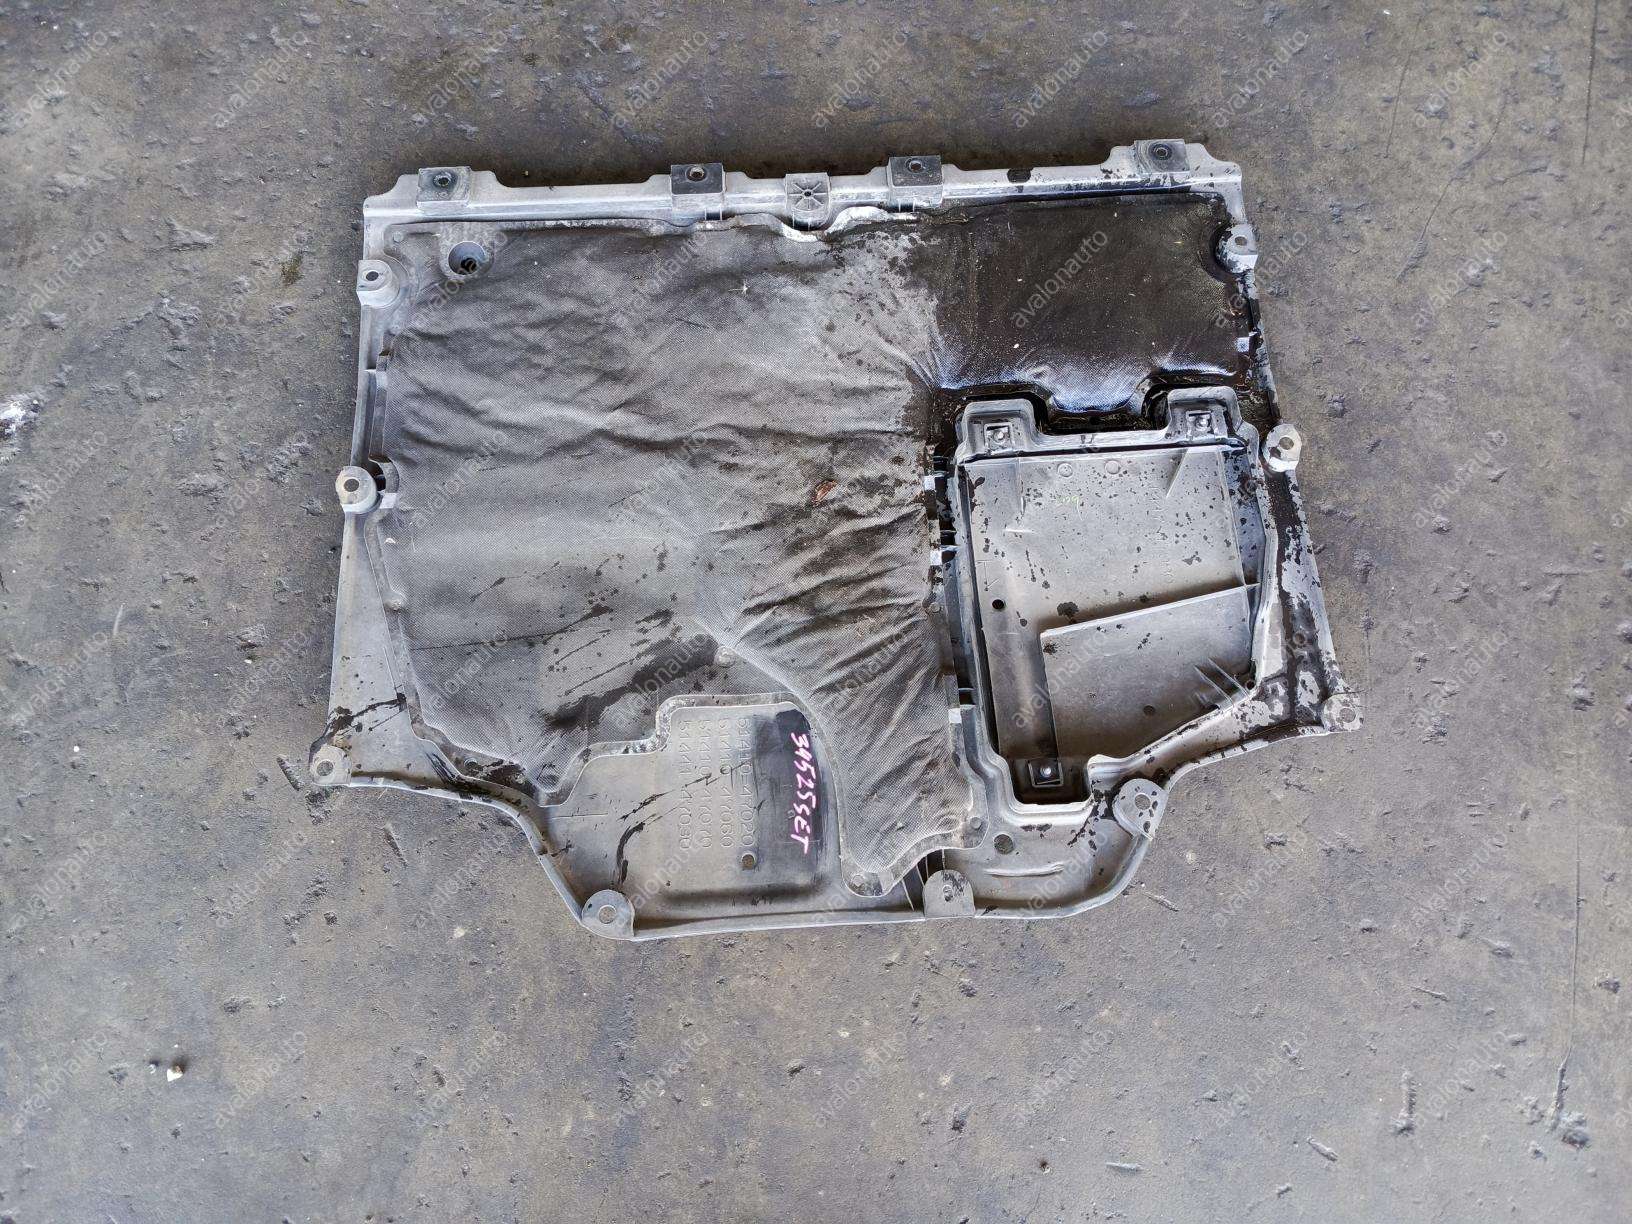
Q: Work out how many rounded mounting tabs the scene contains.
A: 9